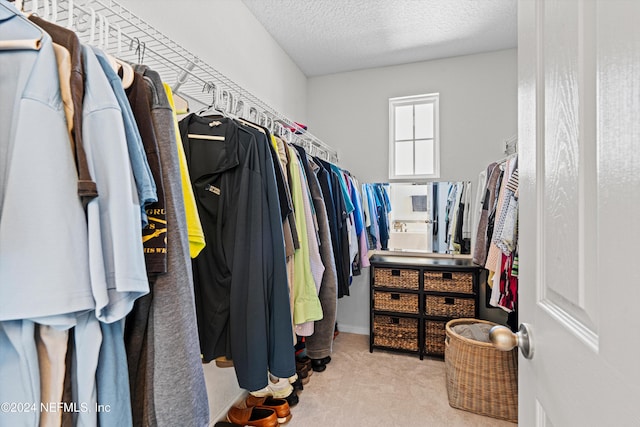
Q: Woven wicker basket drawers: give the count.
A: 6